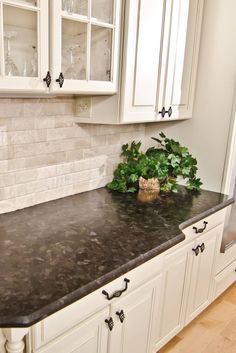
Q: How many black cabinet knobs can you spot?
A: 8